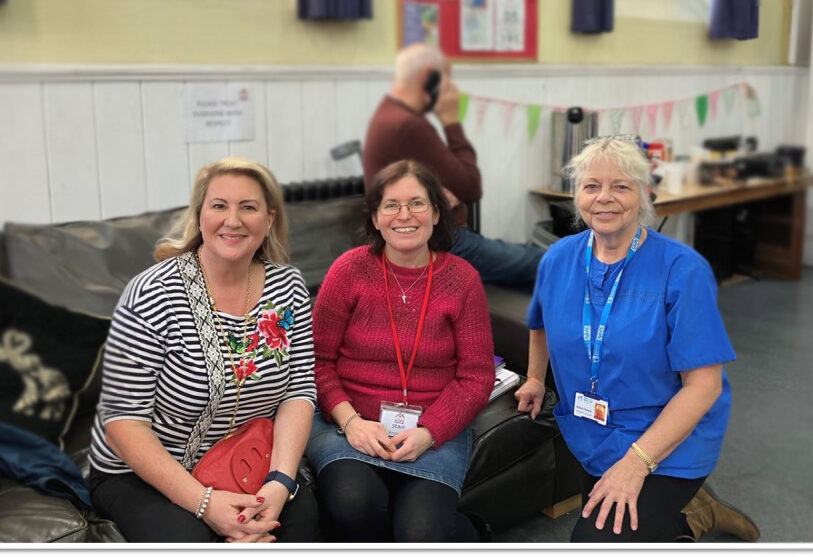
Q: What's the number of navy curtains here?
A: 3